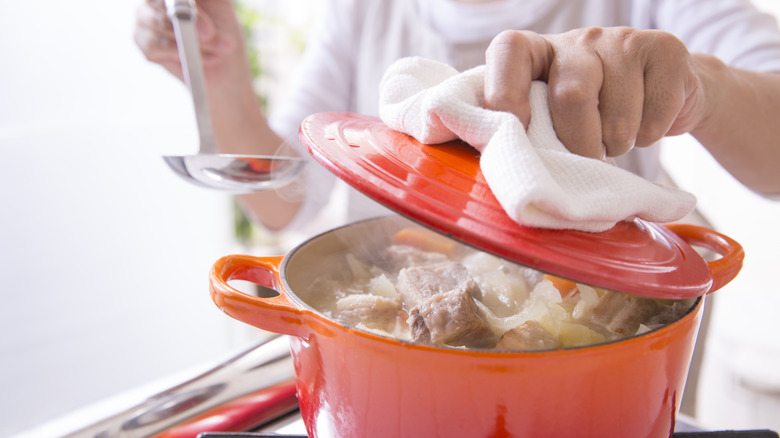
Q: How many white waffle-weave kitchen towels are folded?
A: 1